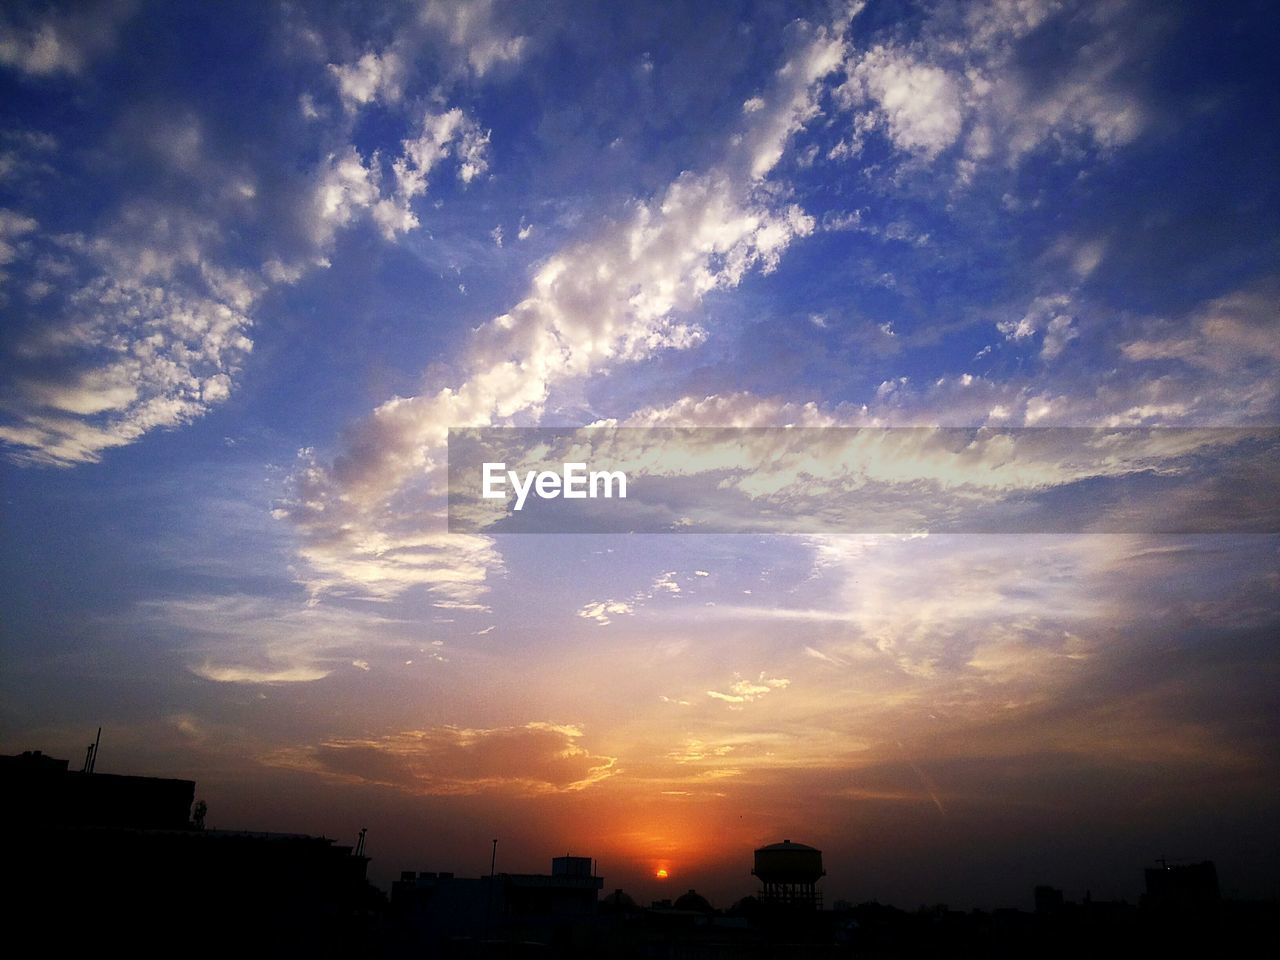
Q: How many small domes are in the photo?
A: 2